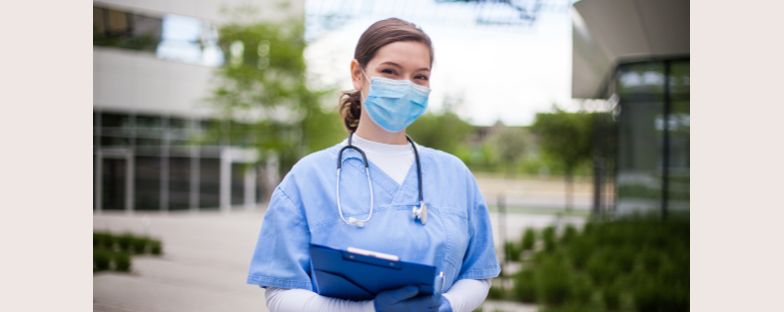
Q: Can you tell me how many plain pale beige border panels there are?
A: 2